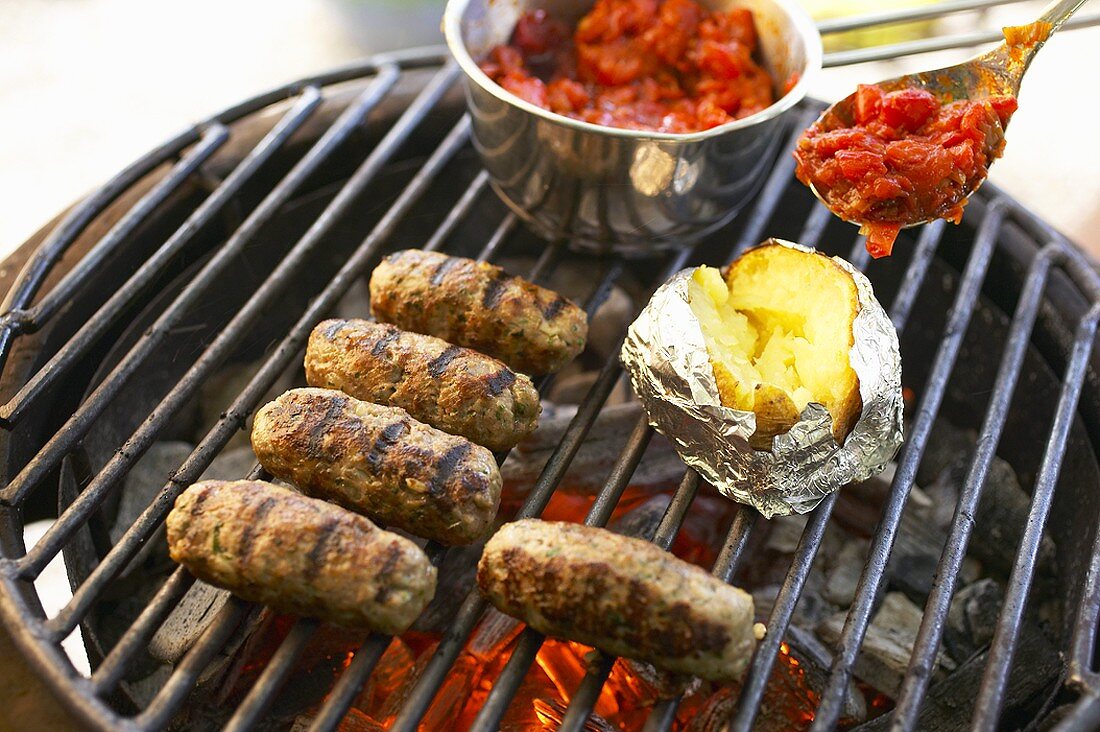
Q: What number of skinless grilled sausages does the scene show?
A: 5